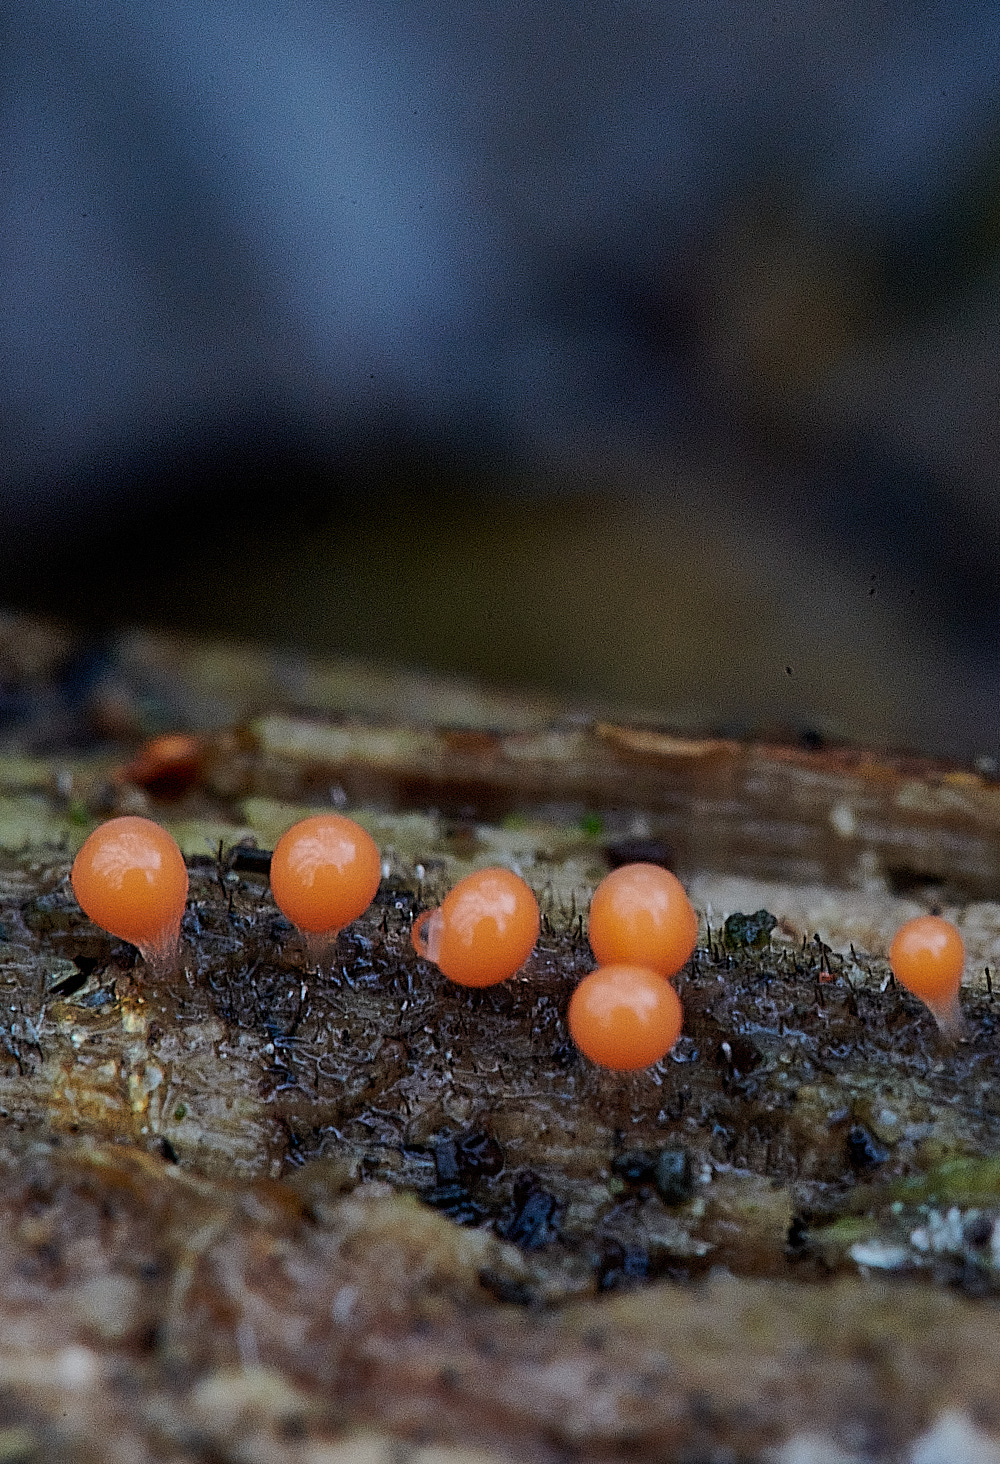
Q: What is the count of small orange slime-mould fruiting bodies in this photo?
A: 6